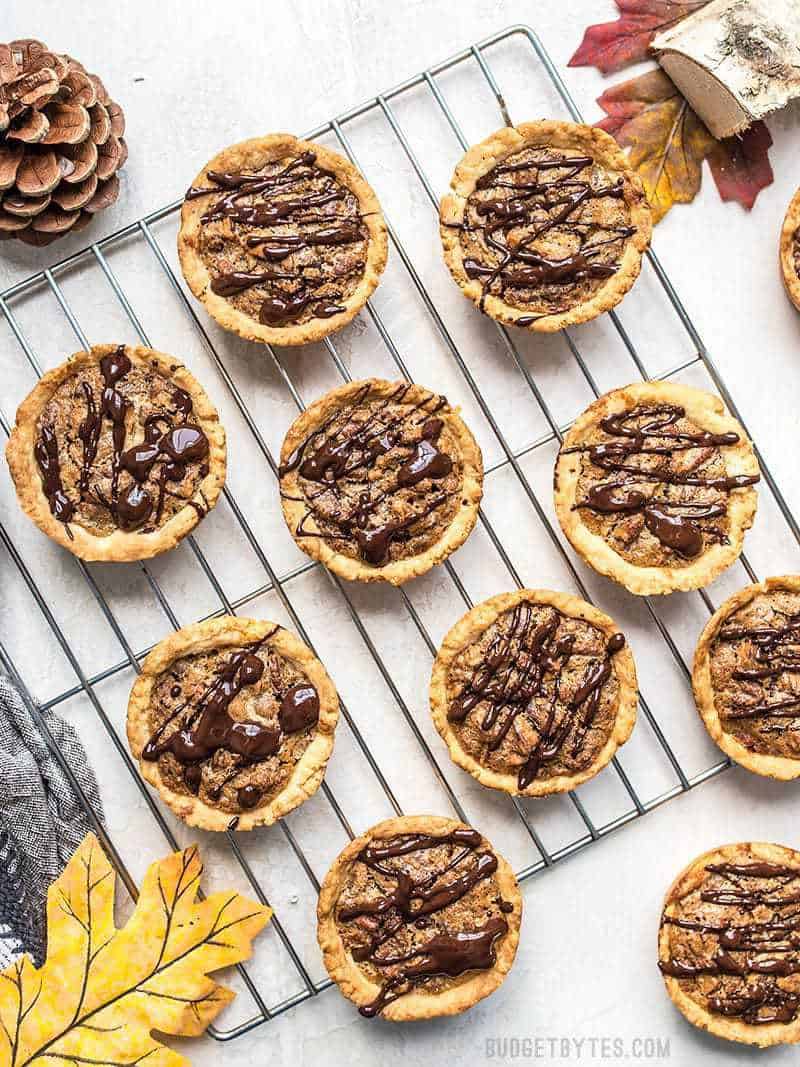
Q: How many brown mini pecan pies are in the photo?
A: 11